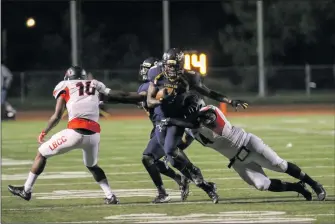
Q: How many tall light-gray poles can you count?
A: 3